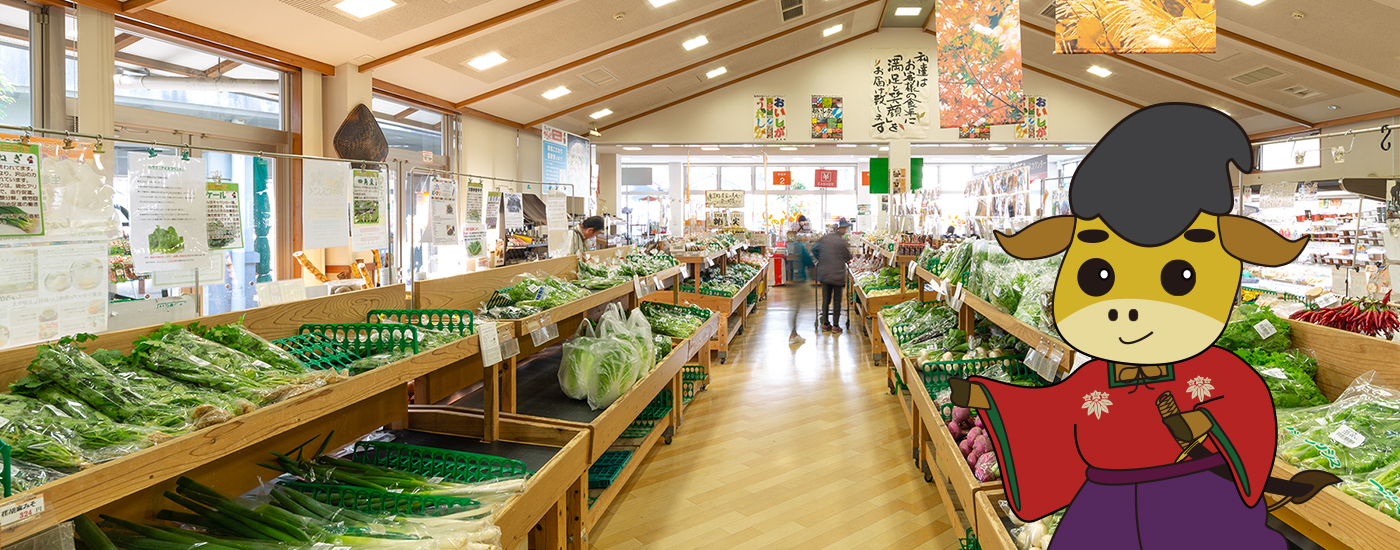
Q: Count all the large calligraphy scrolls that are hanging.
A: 1